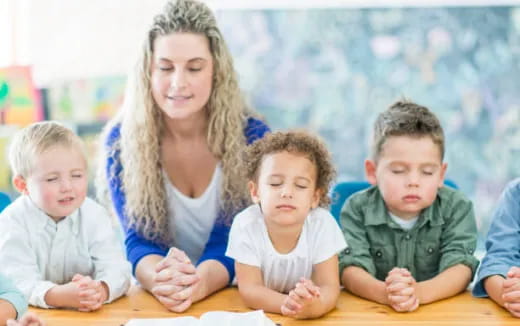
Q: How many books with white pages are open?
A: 1